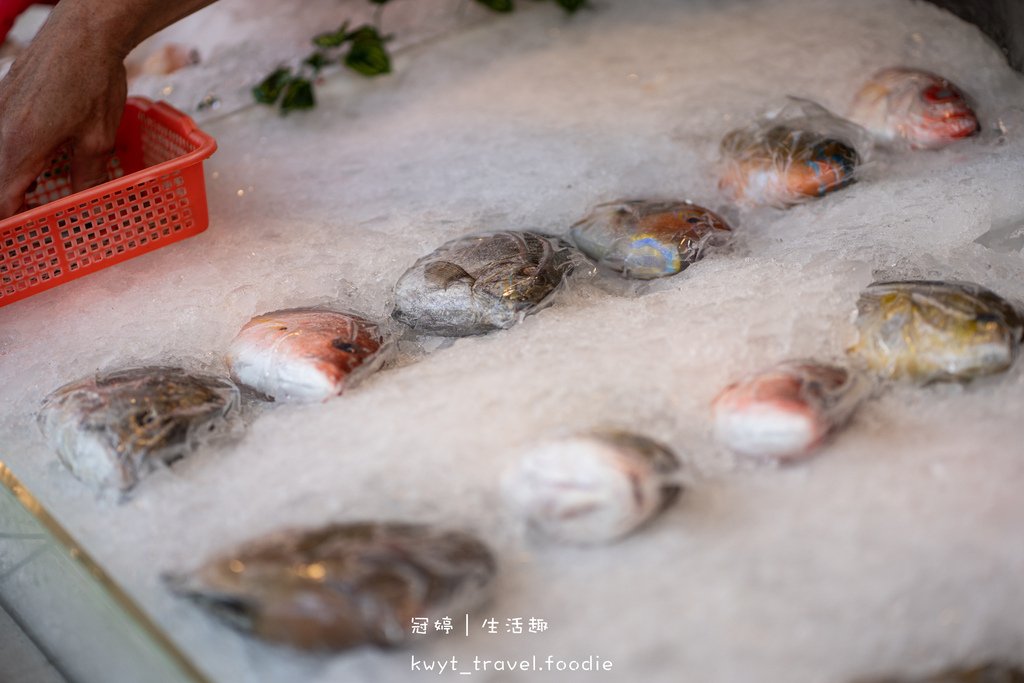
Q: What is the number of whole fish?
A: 10